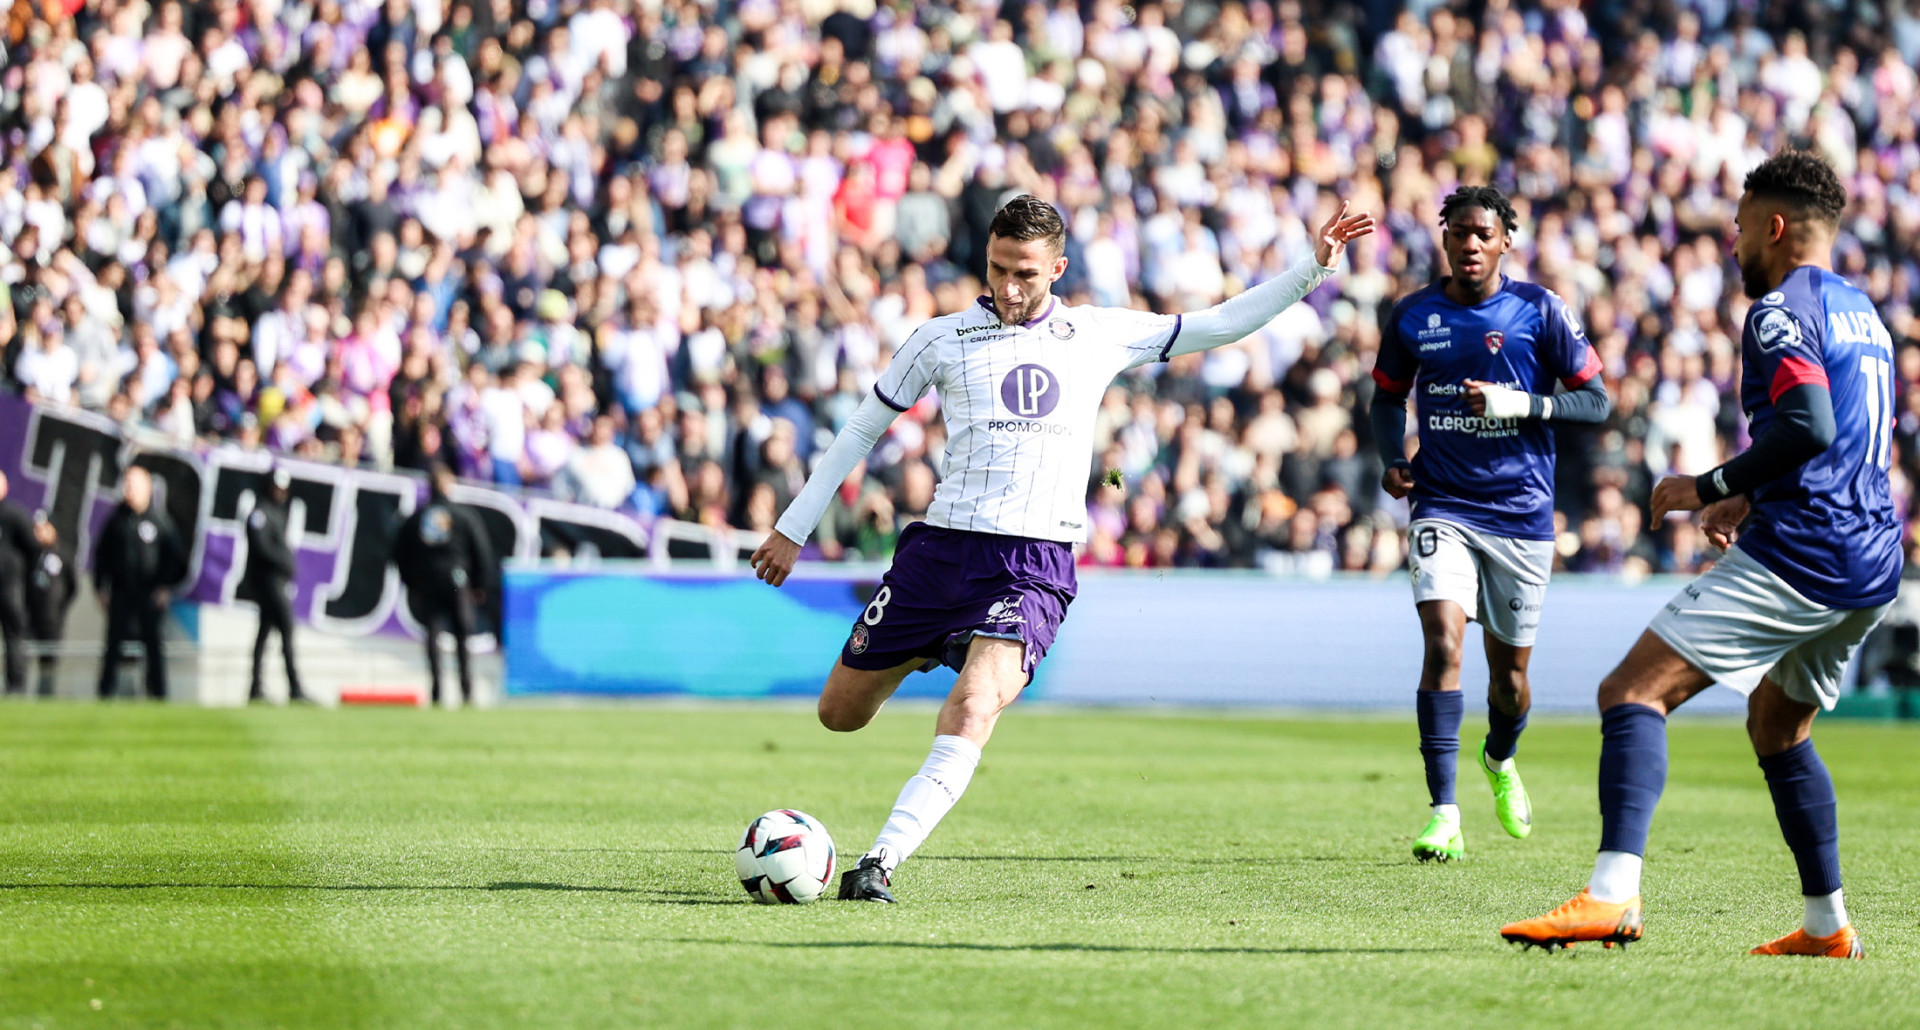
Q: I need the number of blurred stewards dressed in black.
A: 5